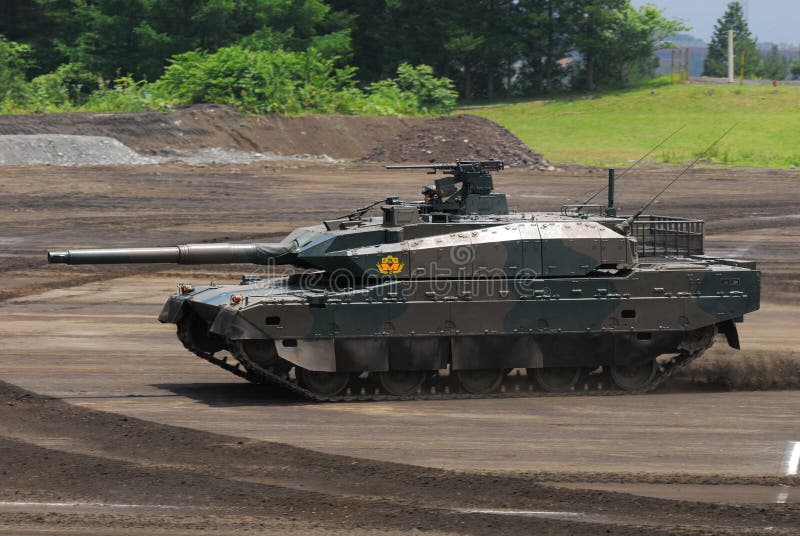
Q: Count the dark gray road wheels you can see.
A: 5